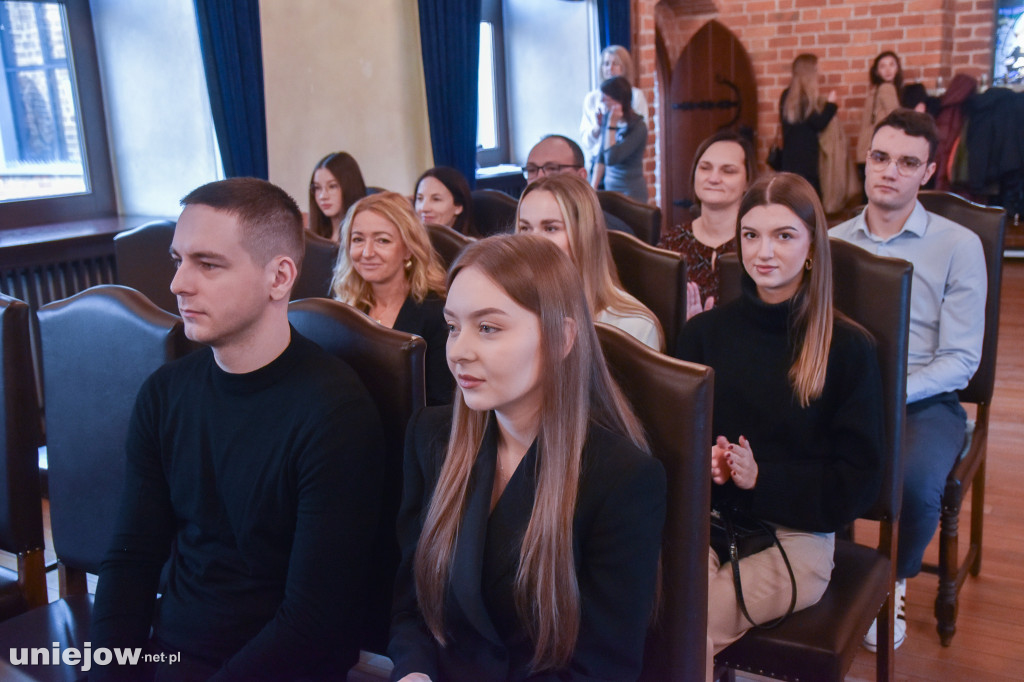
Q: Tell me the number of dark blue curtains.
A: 3